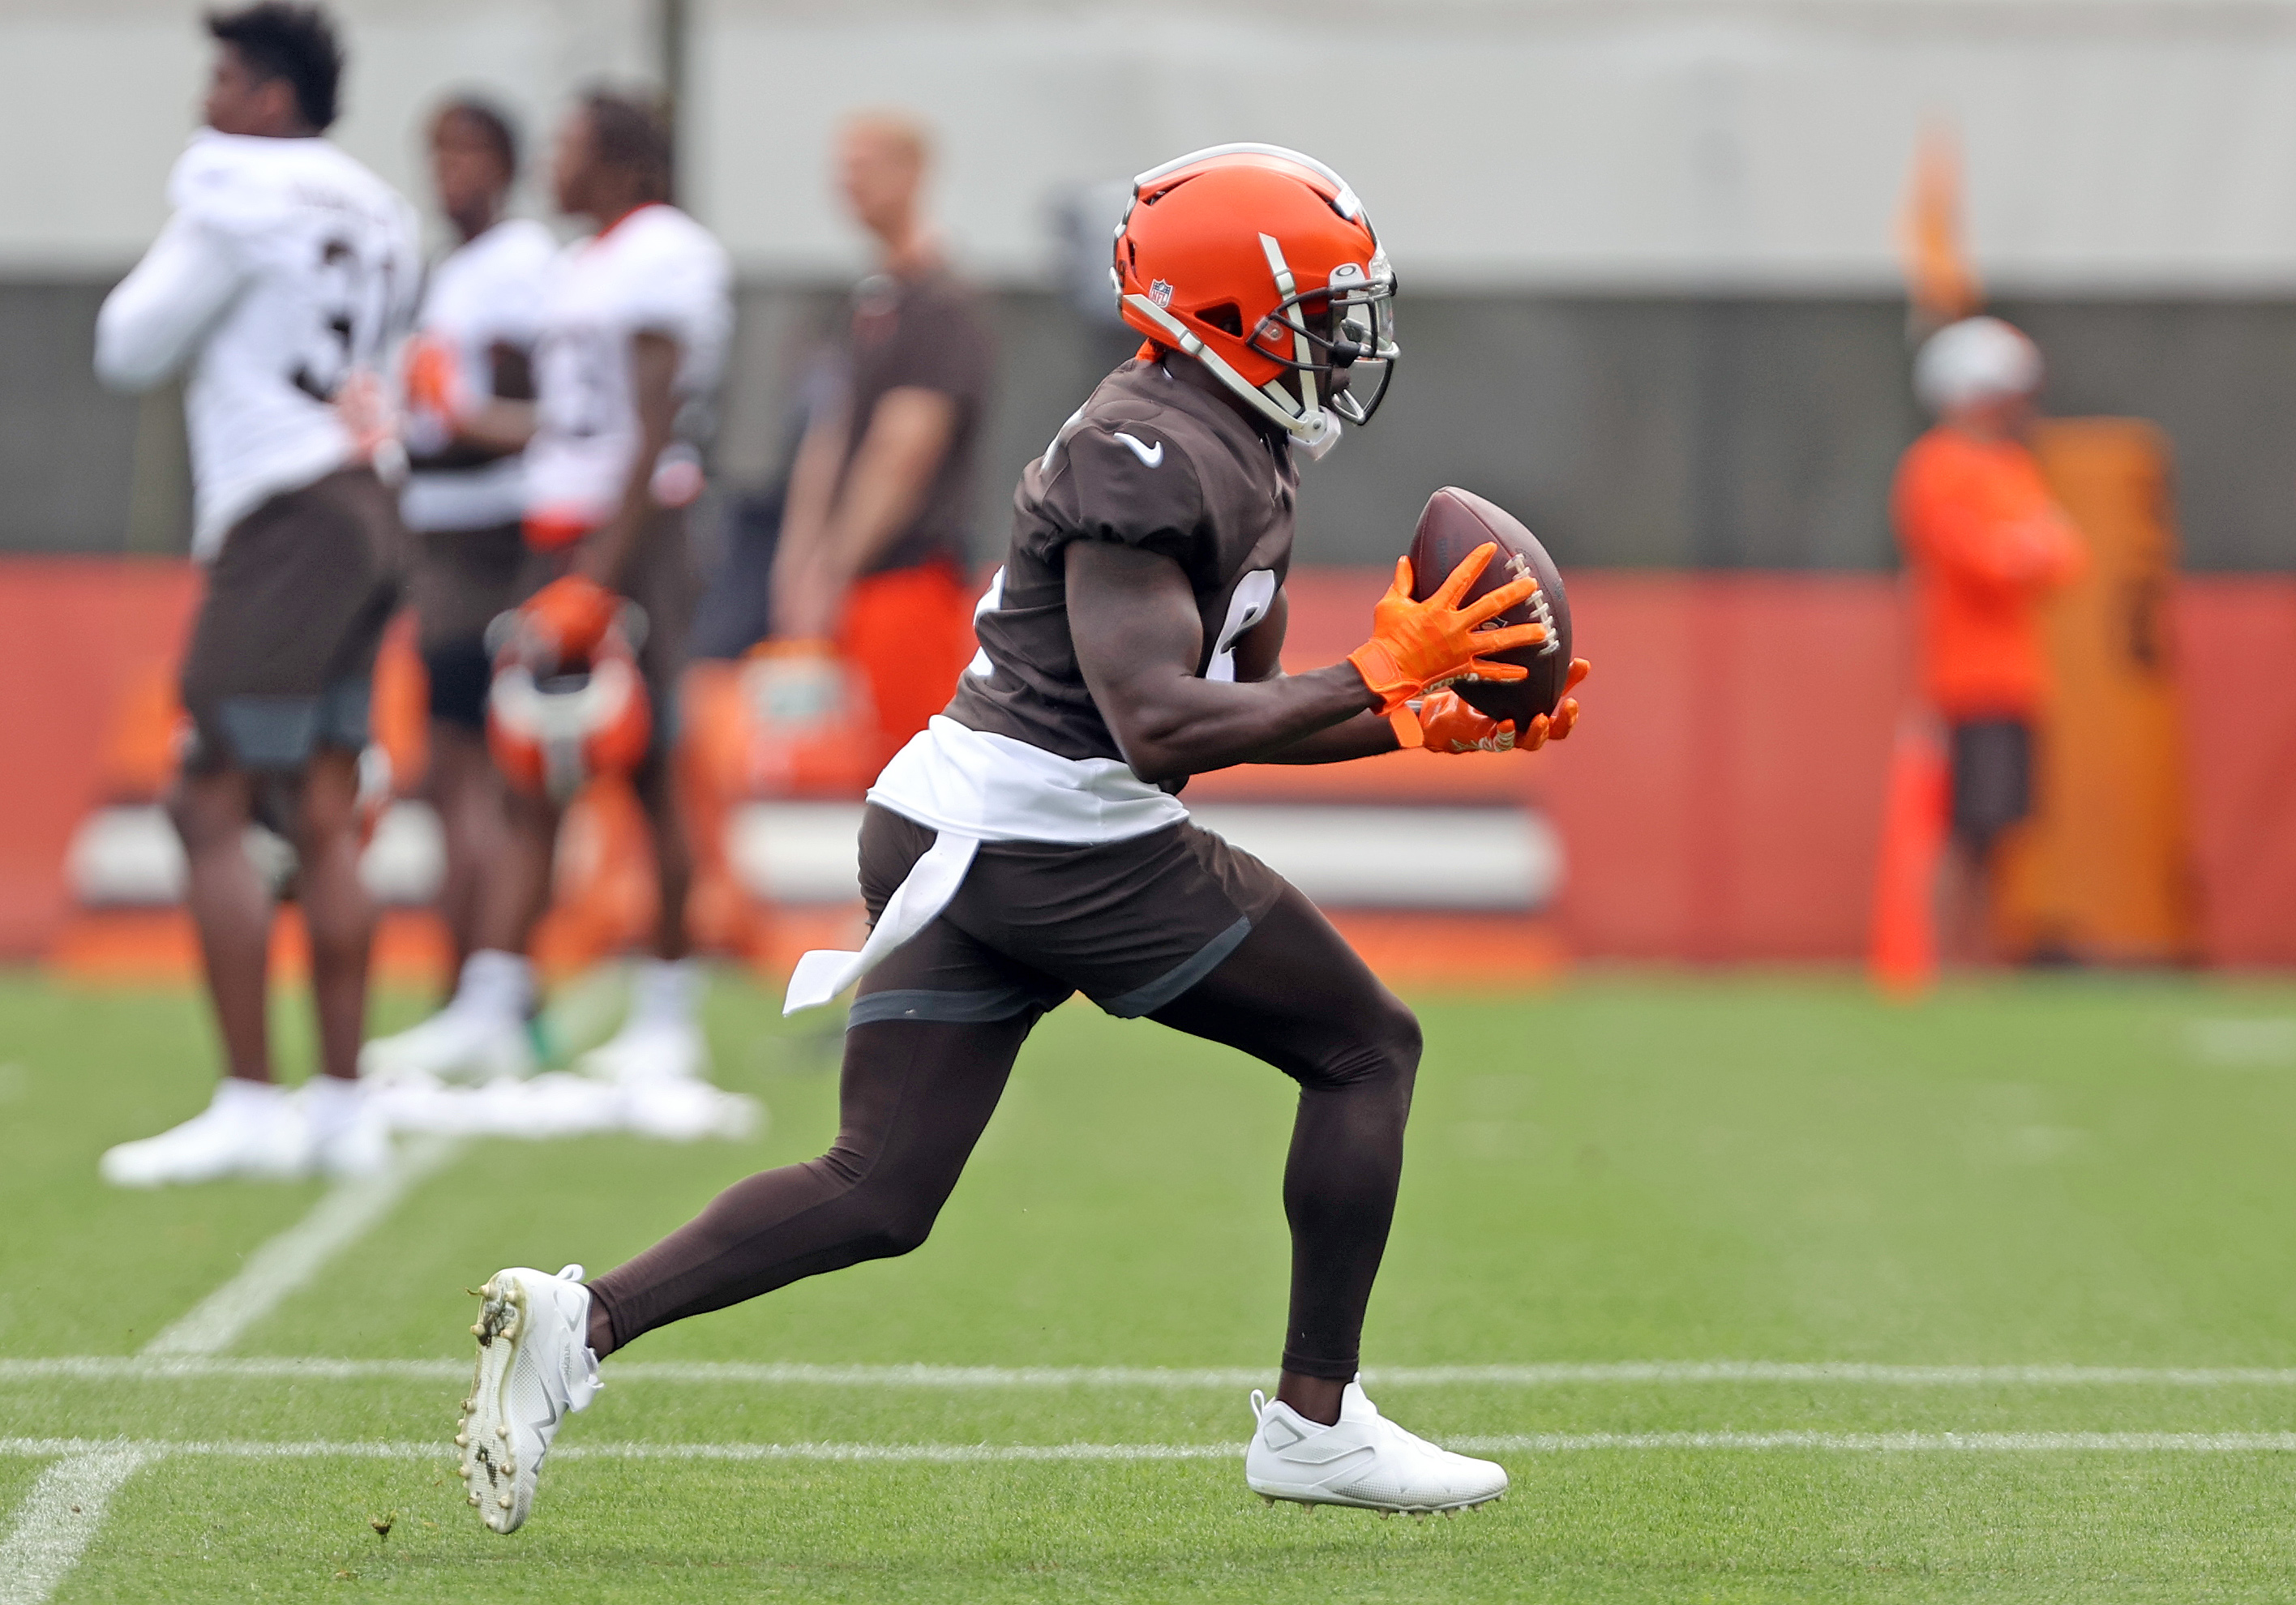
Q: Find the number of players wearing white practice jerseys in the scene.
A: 3